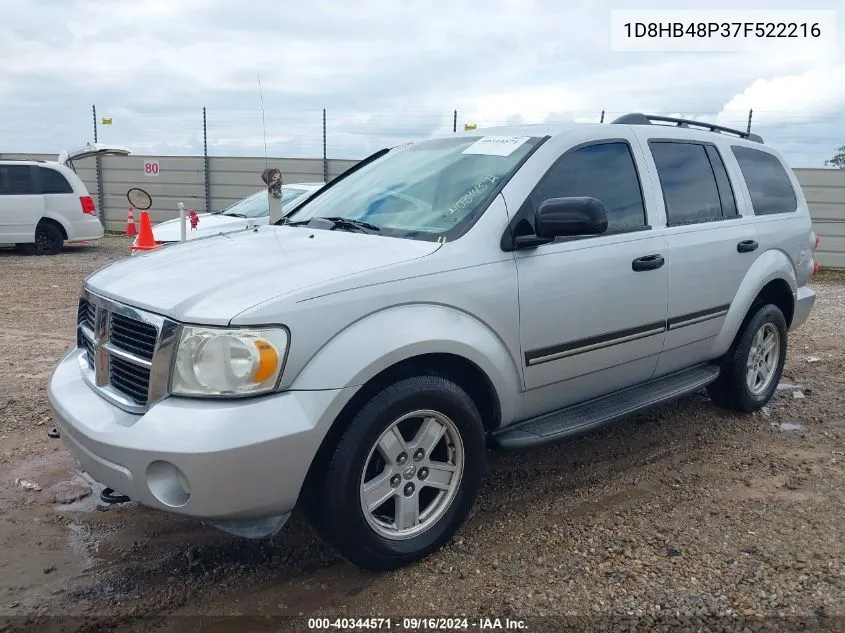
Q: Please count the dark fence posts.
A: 6